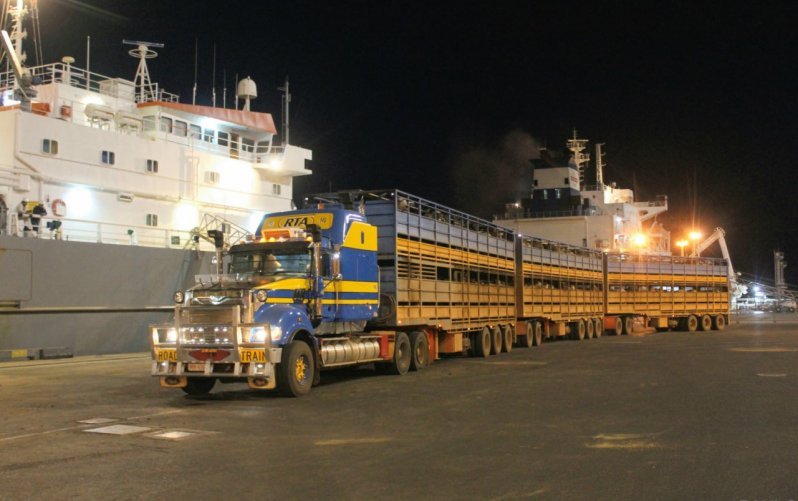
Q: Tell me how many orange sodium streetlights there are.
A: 3